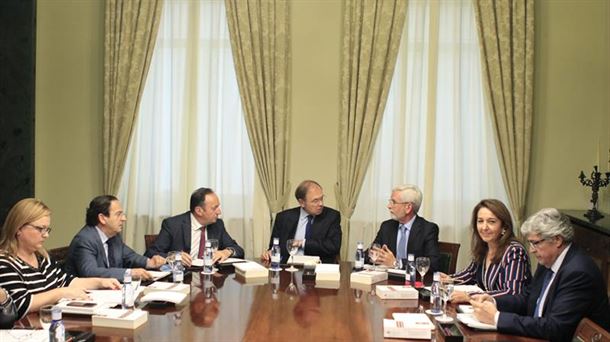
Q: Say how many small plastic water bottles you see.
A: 8